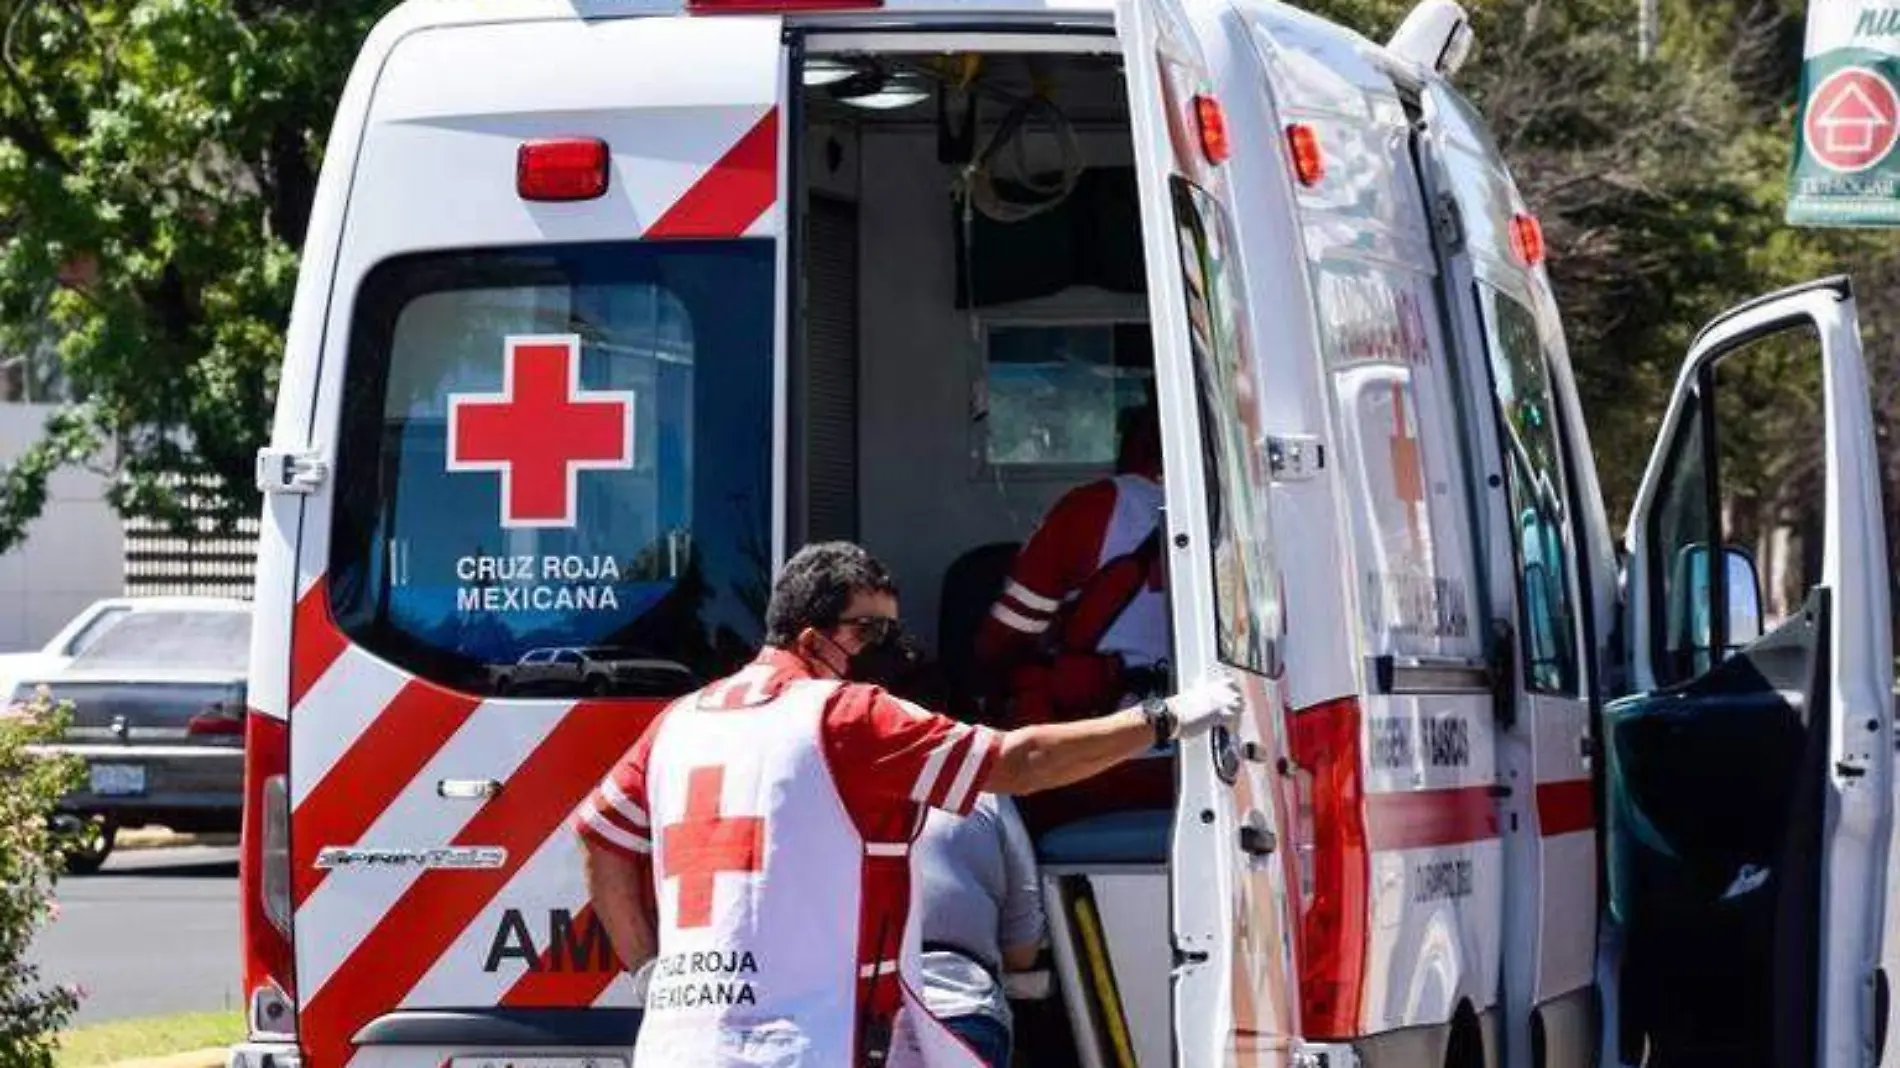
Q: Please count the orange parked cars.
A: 0